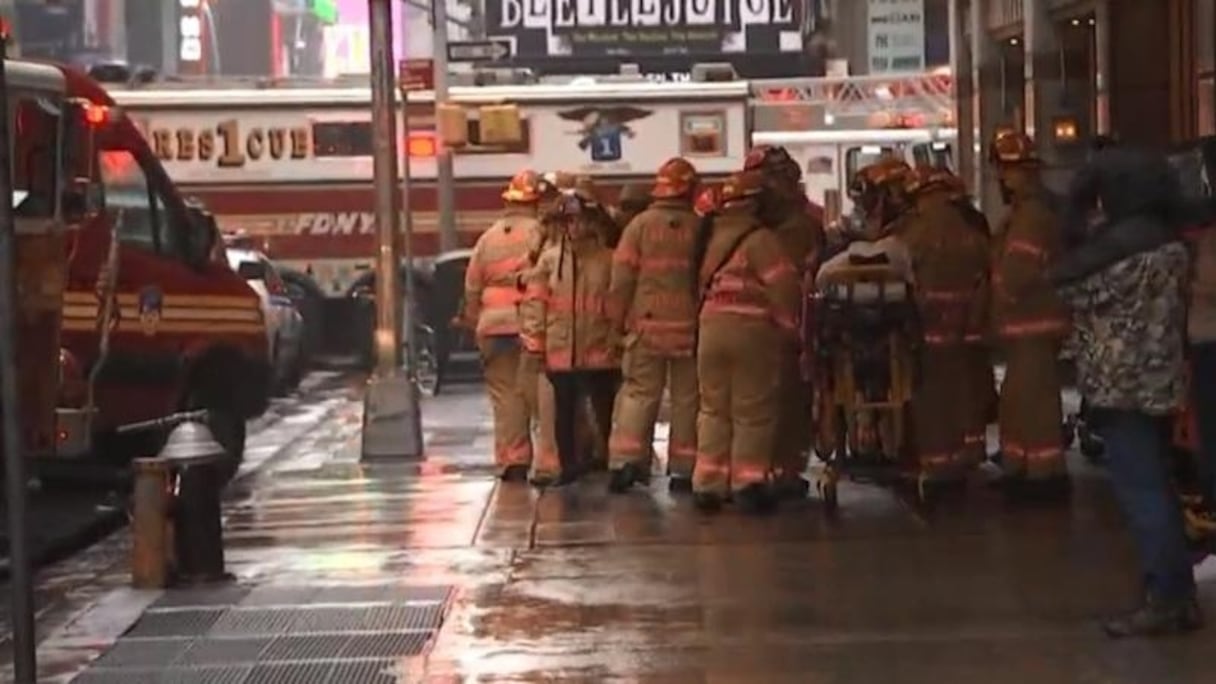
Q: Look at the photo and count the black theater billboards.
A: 1